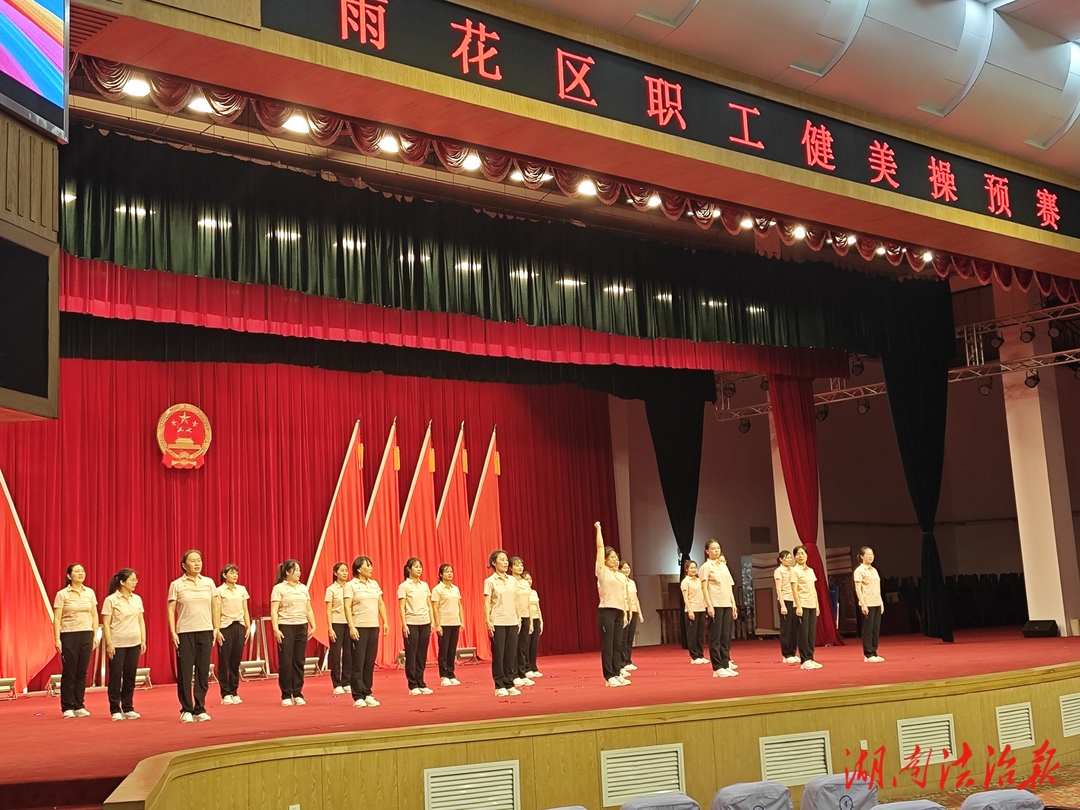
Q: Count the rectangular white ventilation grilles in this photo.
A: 6